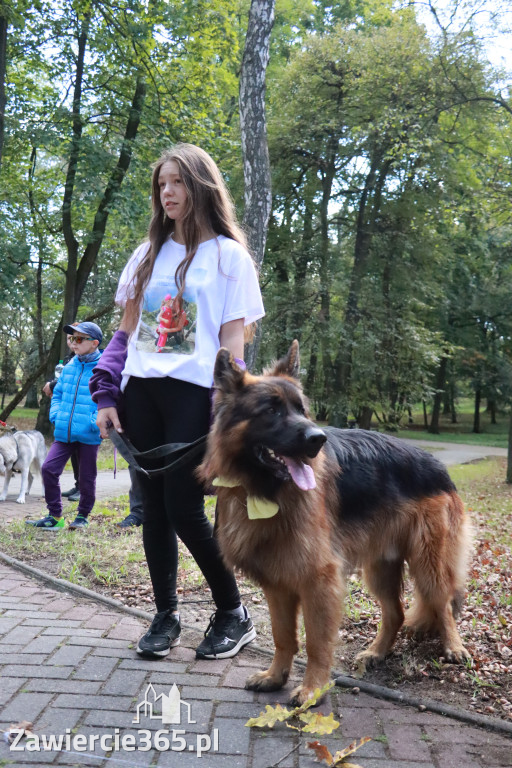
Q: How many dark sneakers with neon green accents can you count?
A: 2